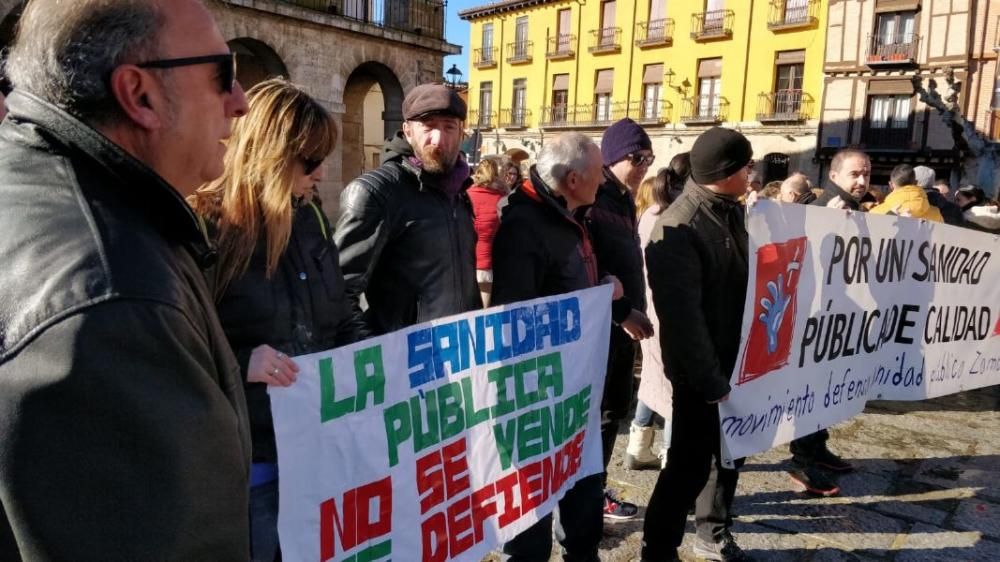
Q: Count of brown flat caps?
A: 1